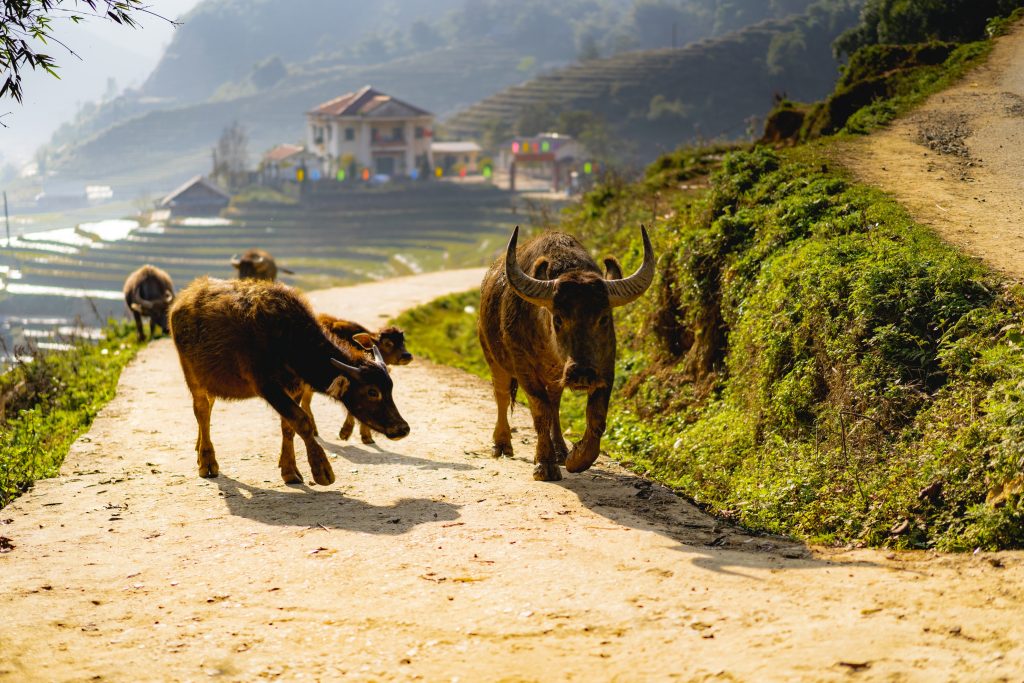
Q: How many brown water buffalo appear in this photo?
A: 5